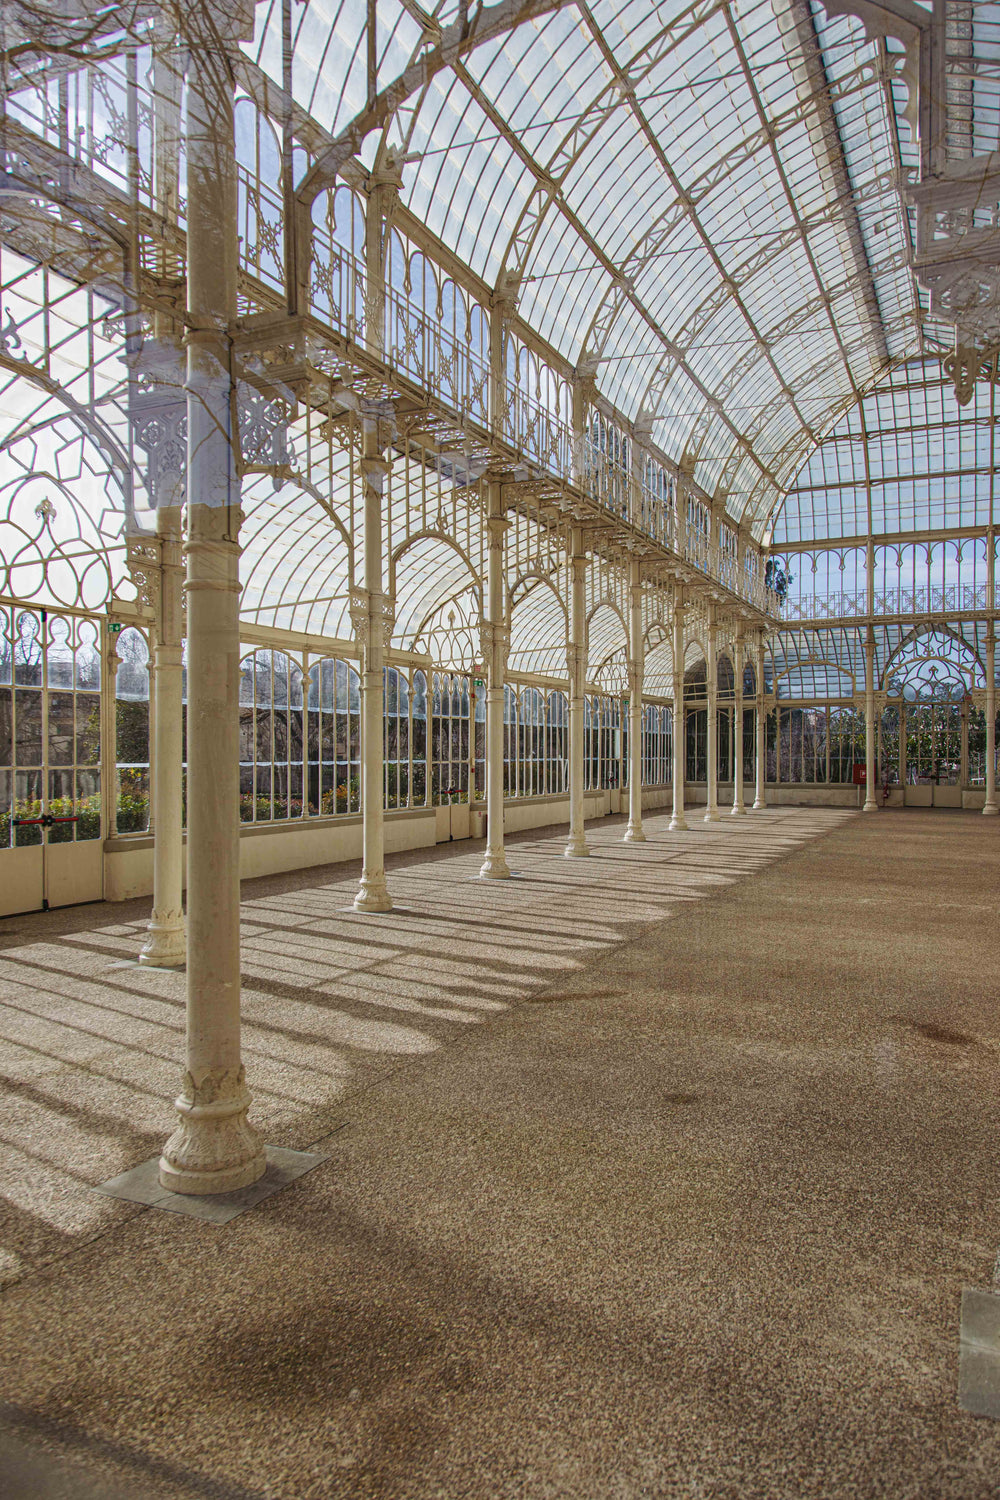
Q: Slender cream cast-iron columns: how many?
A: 12